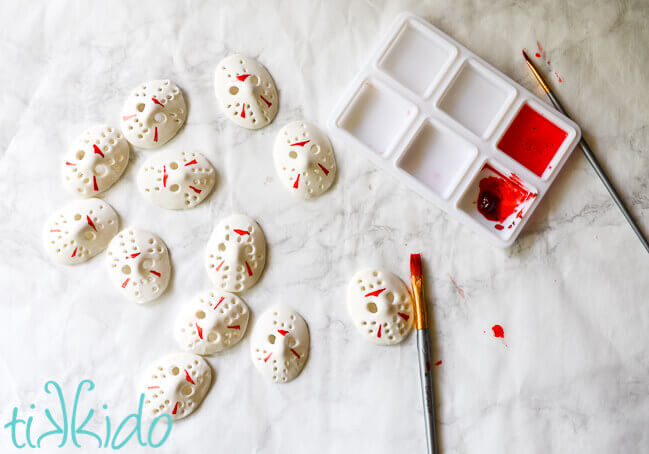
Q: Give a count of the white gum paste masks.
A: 12